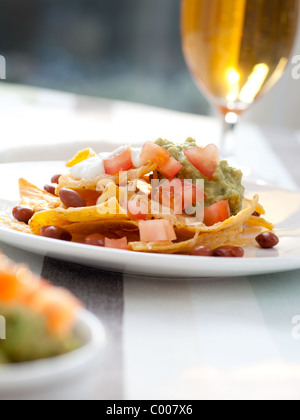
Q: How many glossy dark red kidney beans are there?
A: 9